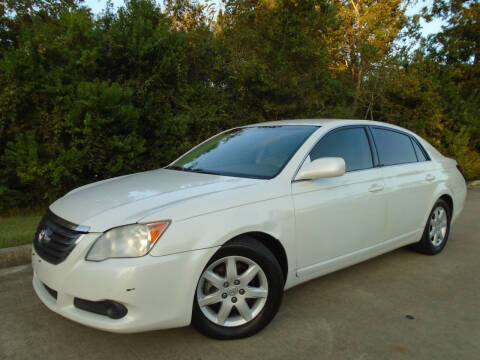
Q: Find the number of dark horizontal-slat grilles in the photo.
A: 1